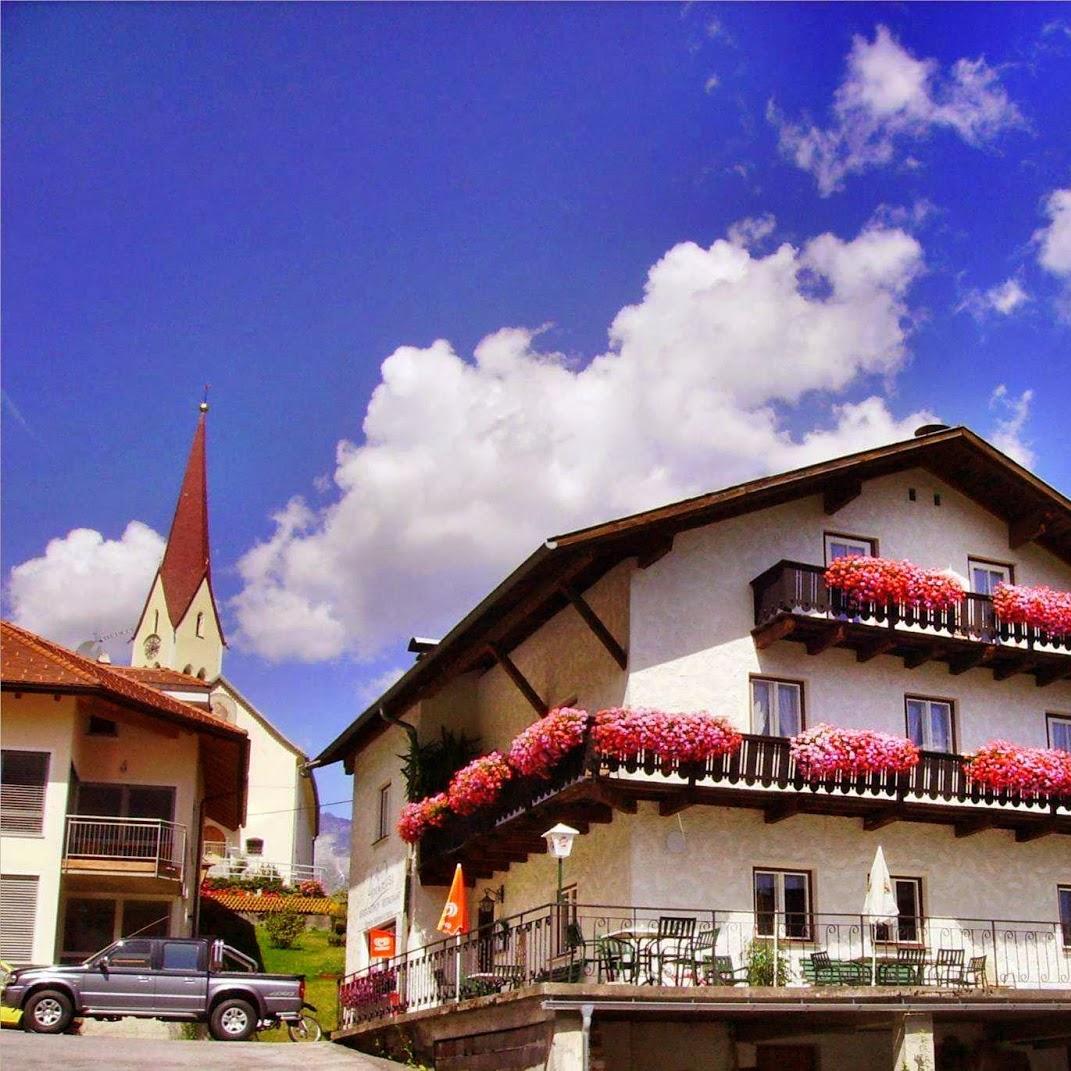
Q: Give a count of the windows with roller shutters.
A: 2